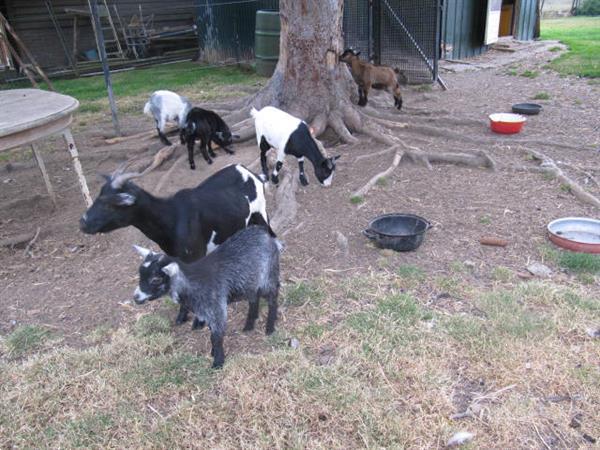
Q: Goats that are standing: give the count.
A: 6